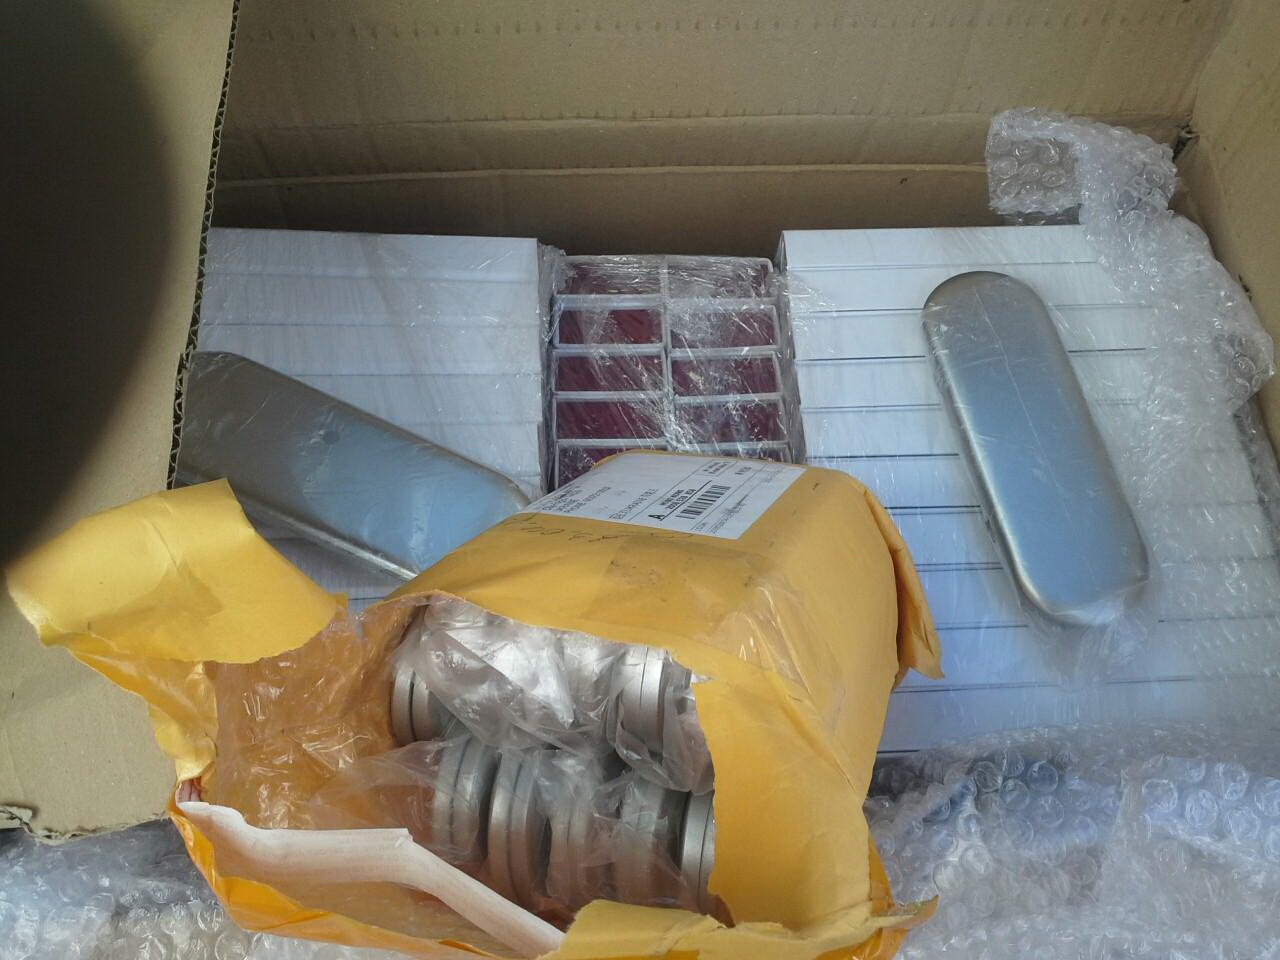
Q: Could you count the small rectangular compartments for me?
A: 10